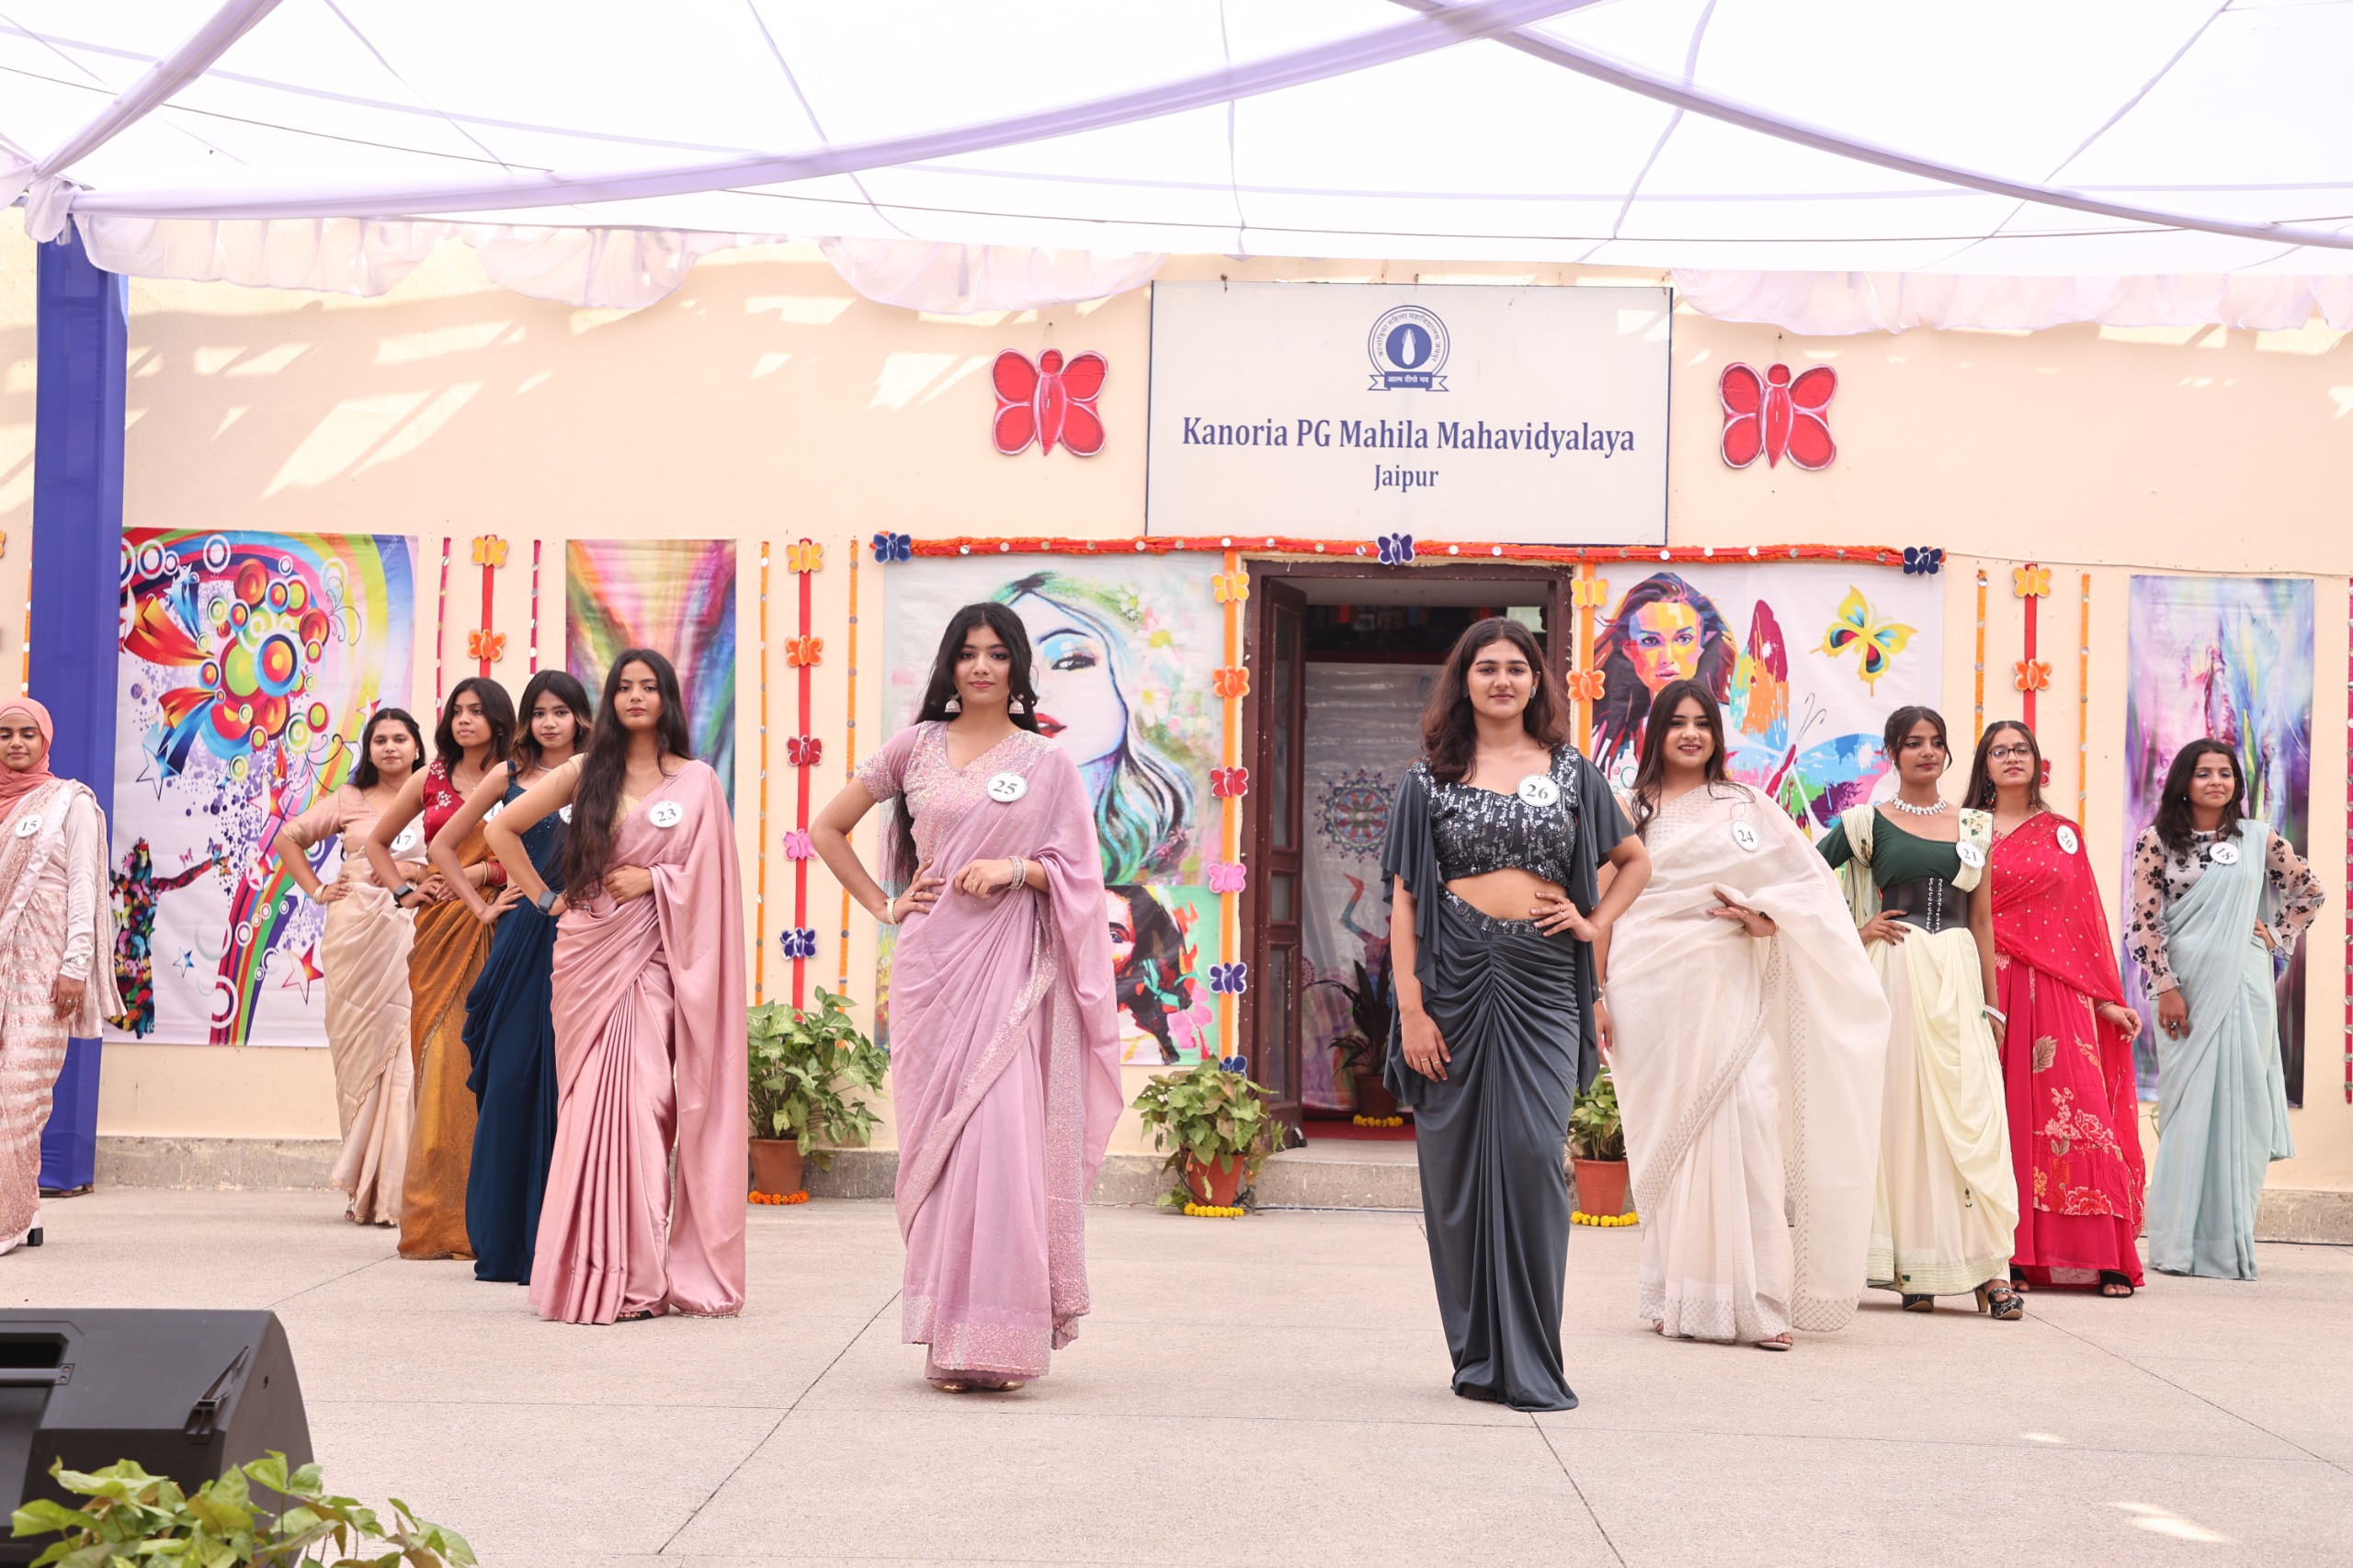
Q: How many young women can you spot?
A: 11